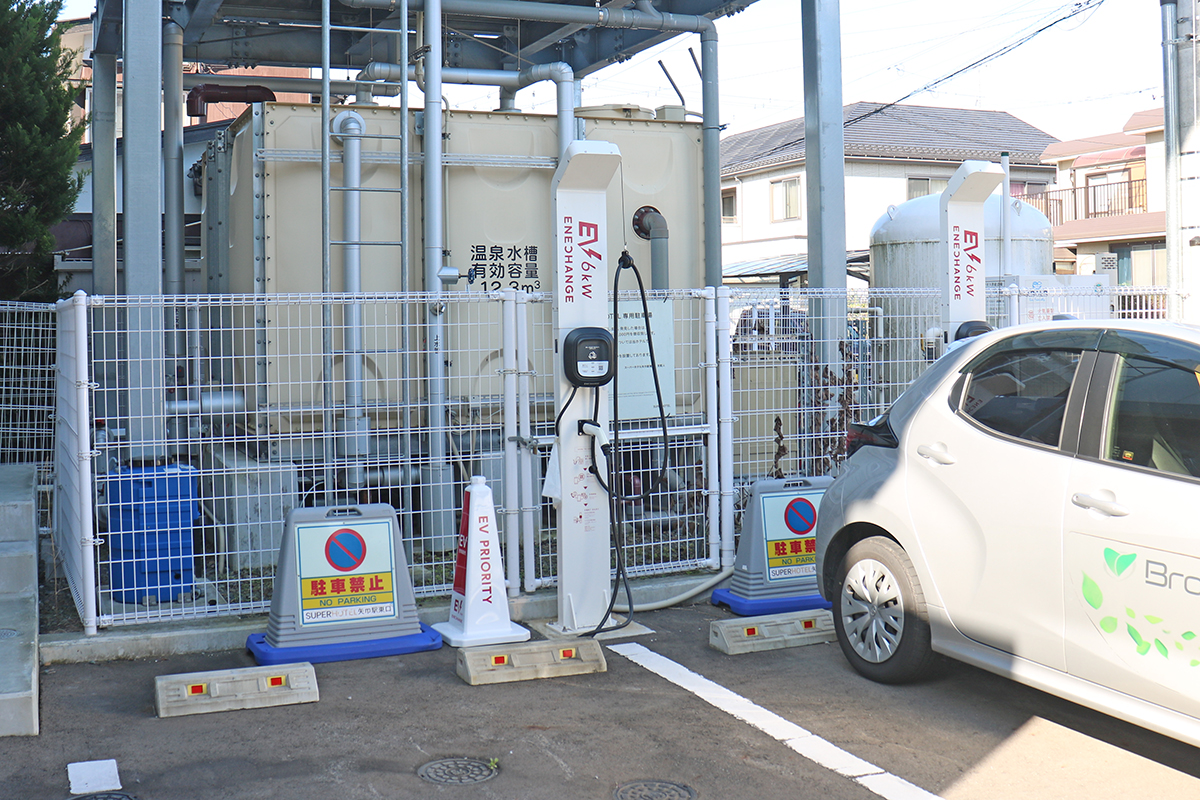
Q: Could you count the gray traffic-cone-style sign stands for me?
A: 2